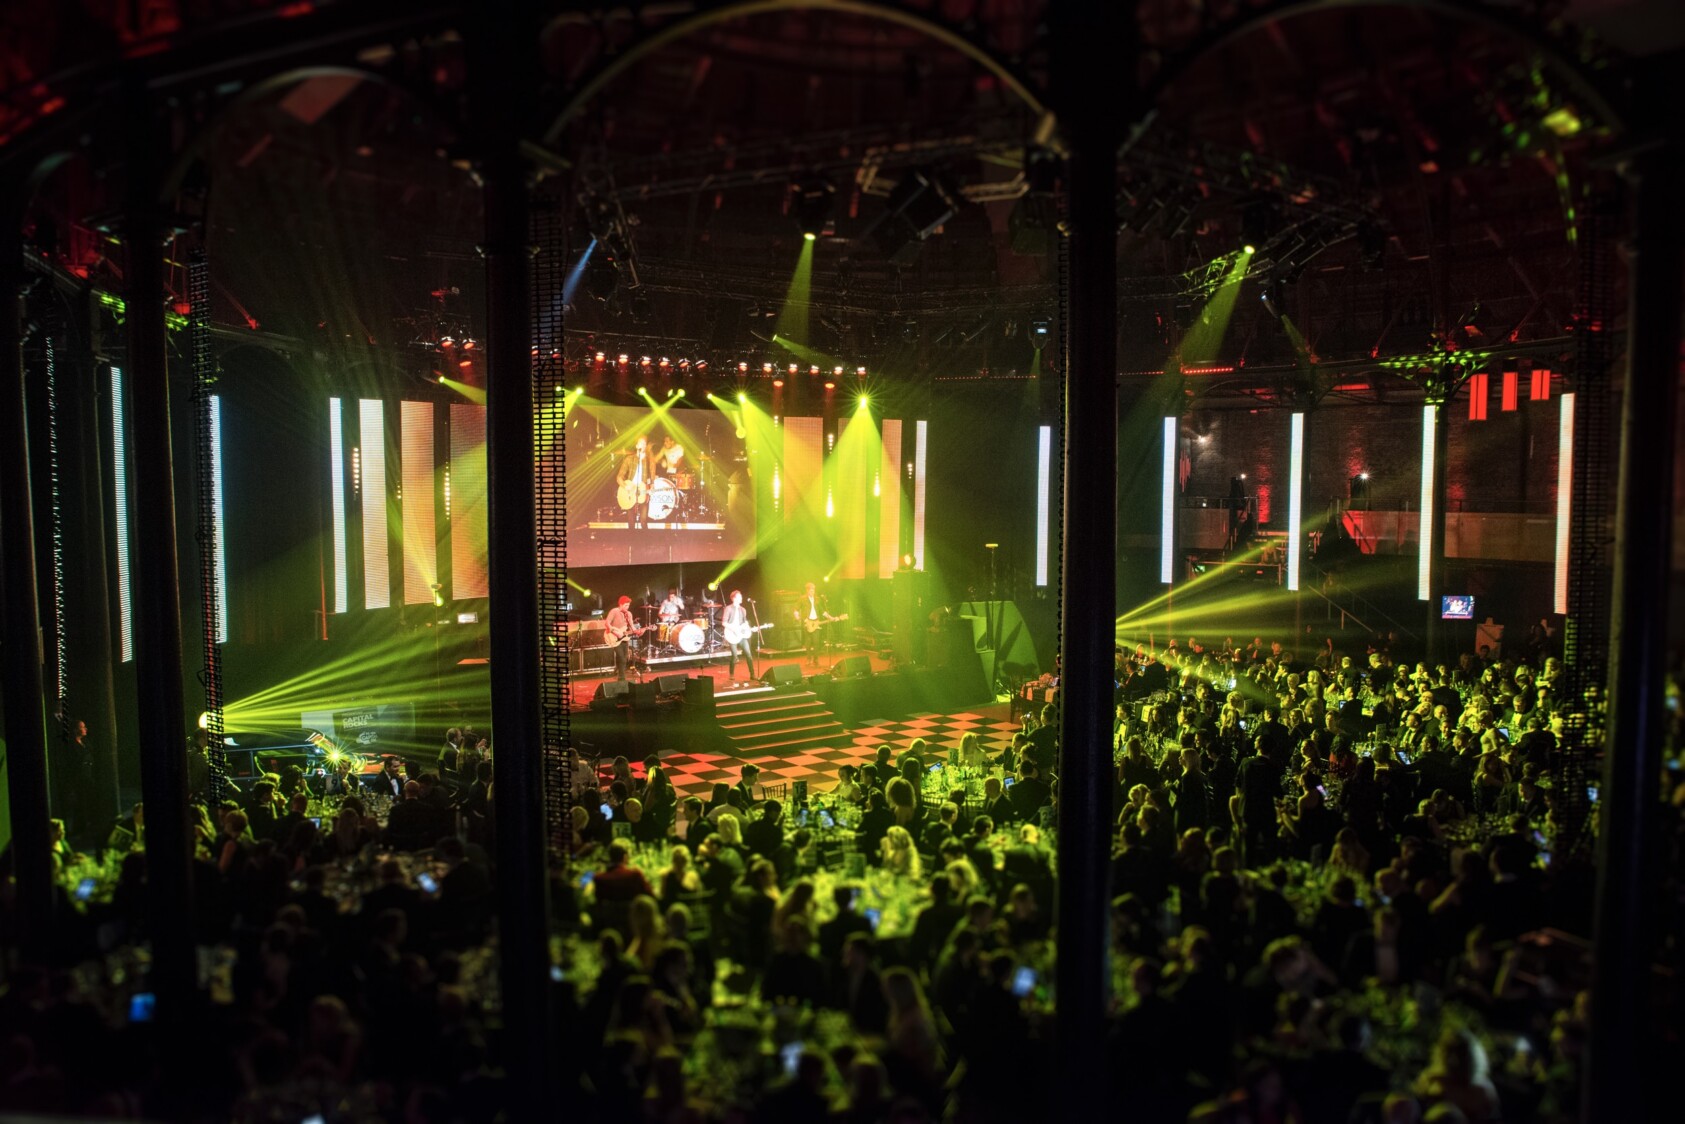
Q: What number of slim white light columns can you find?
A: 9